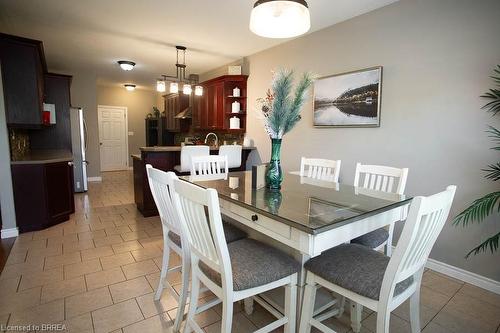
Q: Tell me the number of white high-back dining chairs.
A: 6